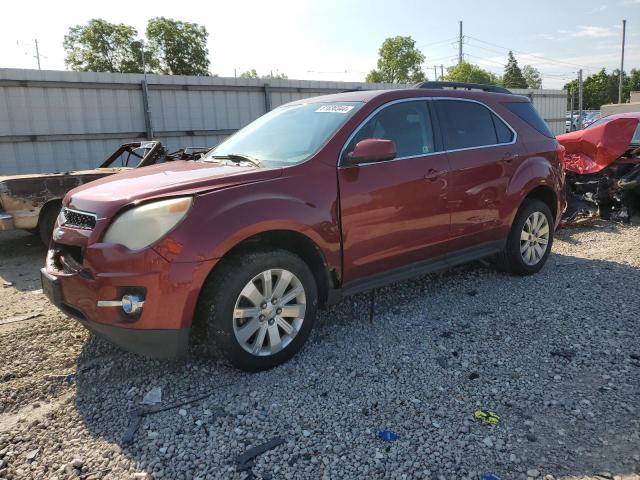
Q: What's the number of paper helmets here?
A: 0